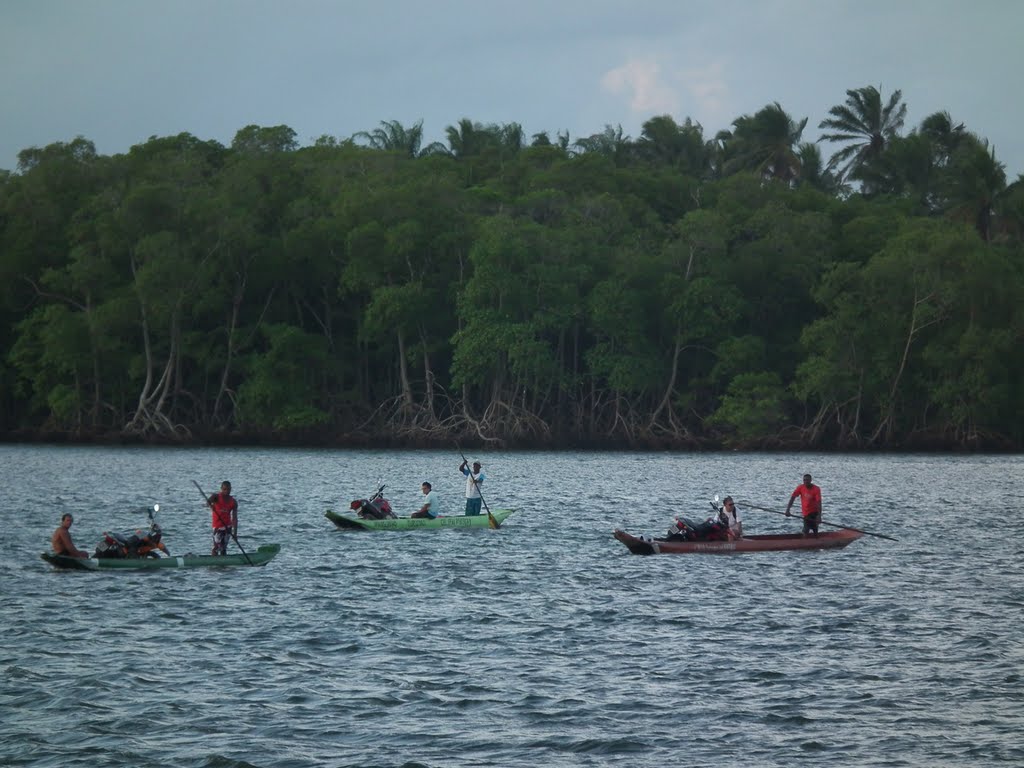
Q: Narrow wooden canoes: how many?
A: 3